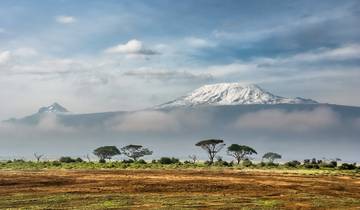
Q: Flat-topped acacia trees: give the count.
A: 5